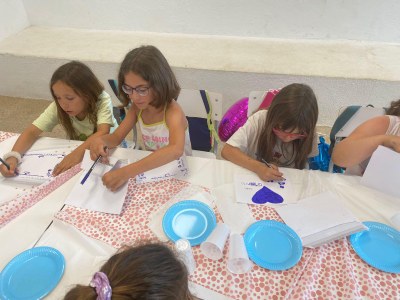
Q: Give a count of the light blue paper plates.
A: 4